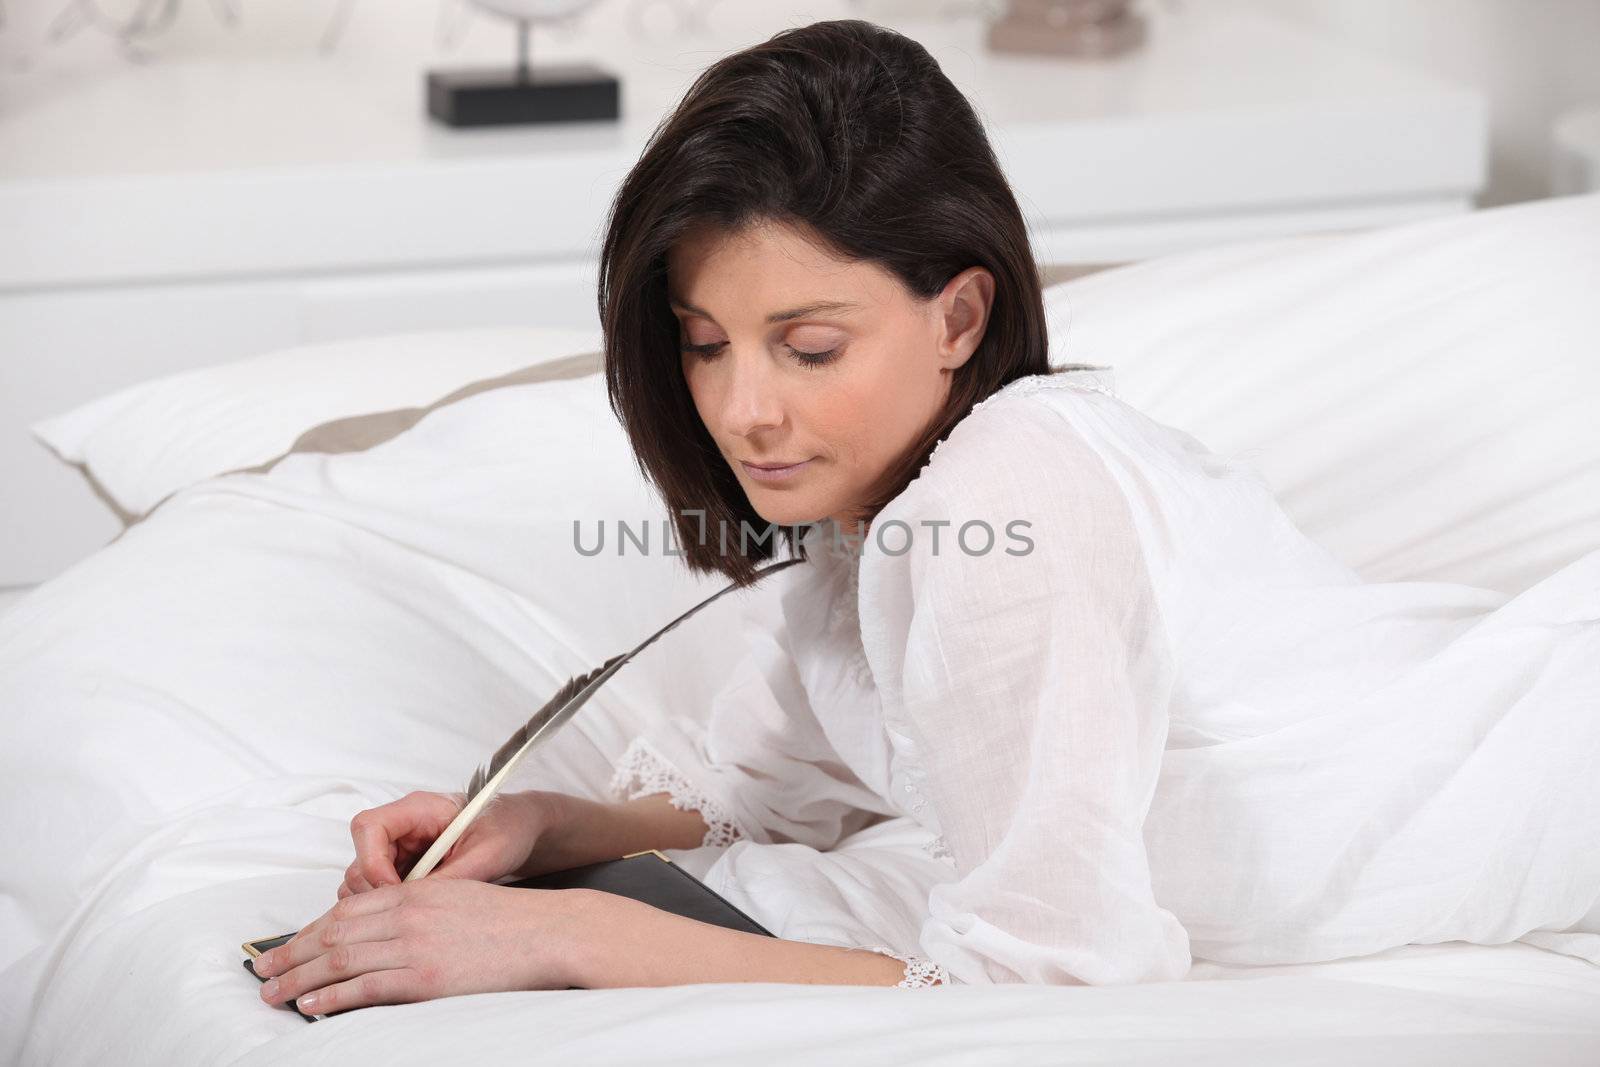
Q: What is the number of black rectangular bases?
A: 1